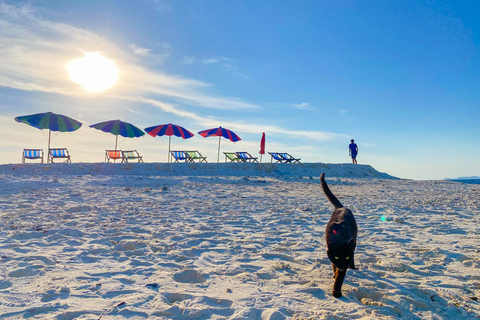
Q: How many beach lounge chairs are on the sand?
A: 10